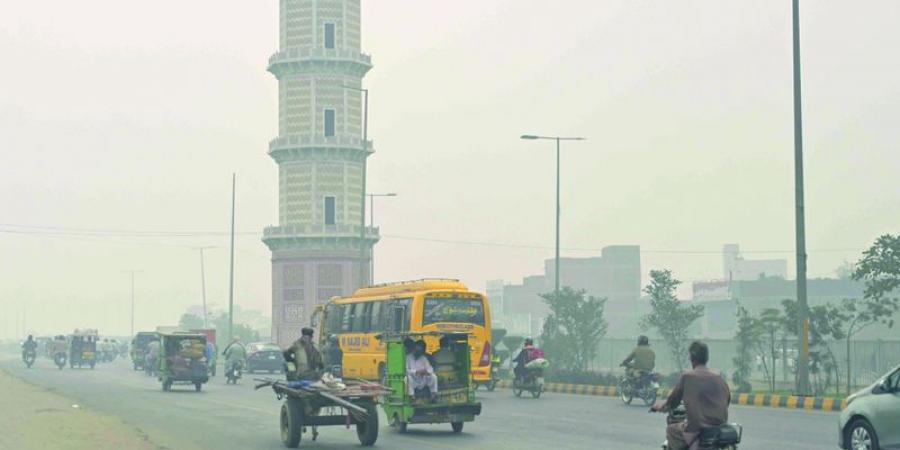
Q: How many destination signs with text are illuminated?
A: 0